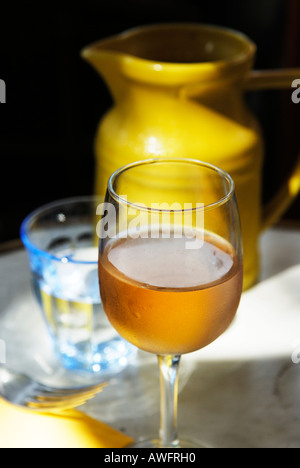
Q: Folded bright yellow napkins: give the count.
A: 1